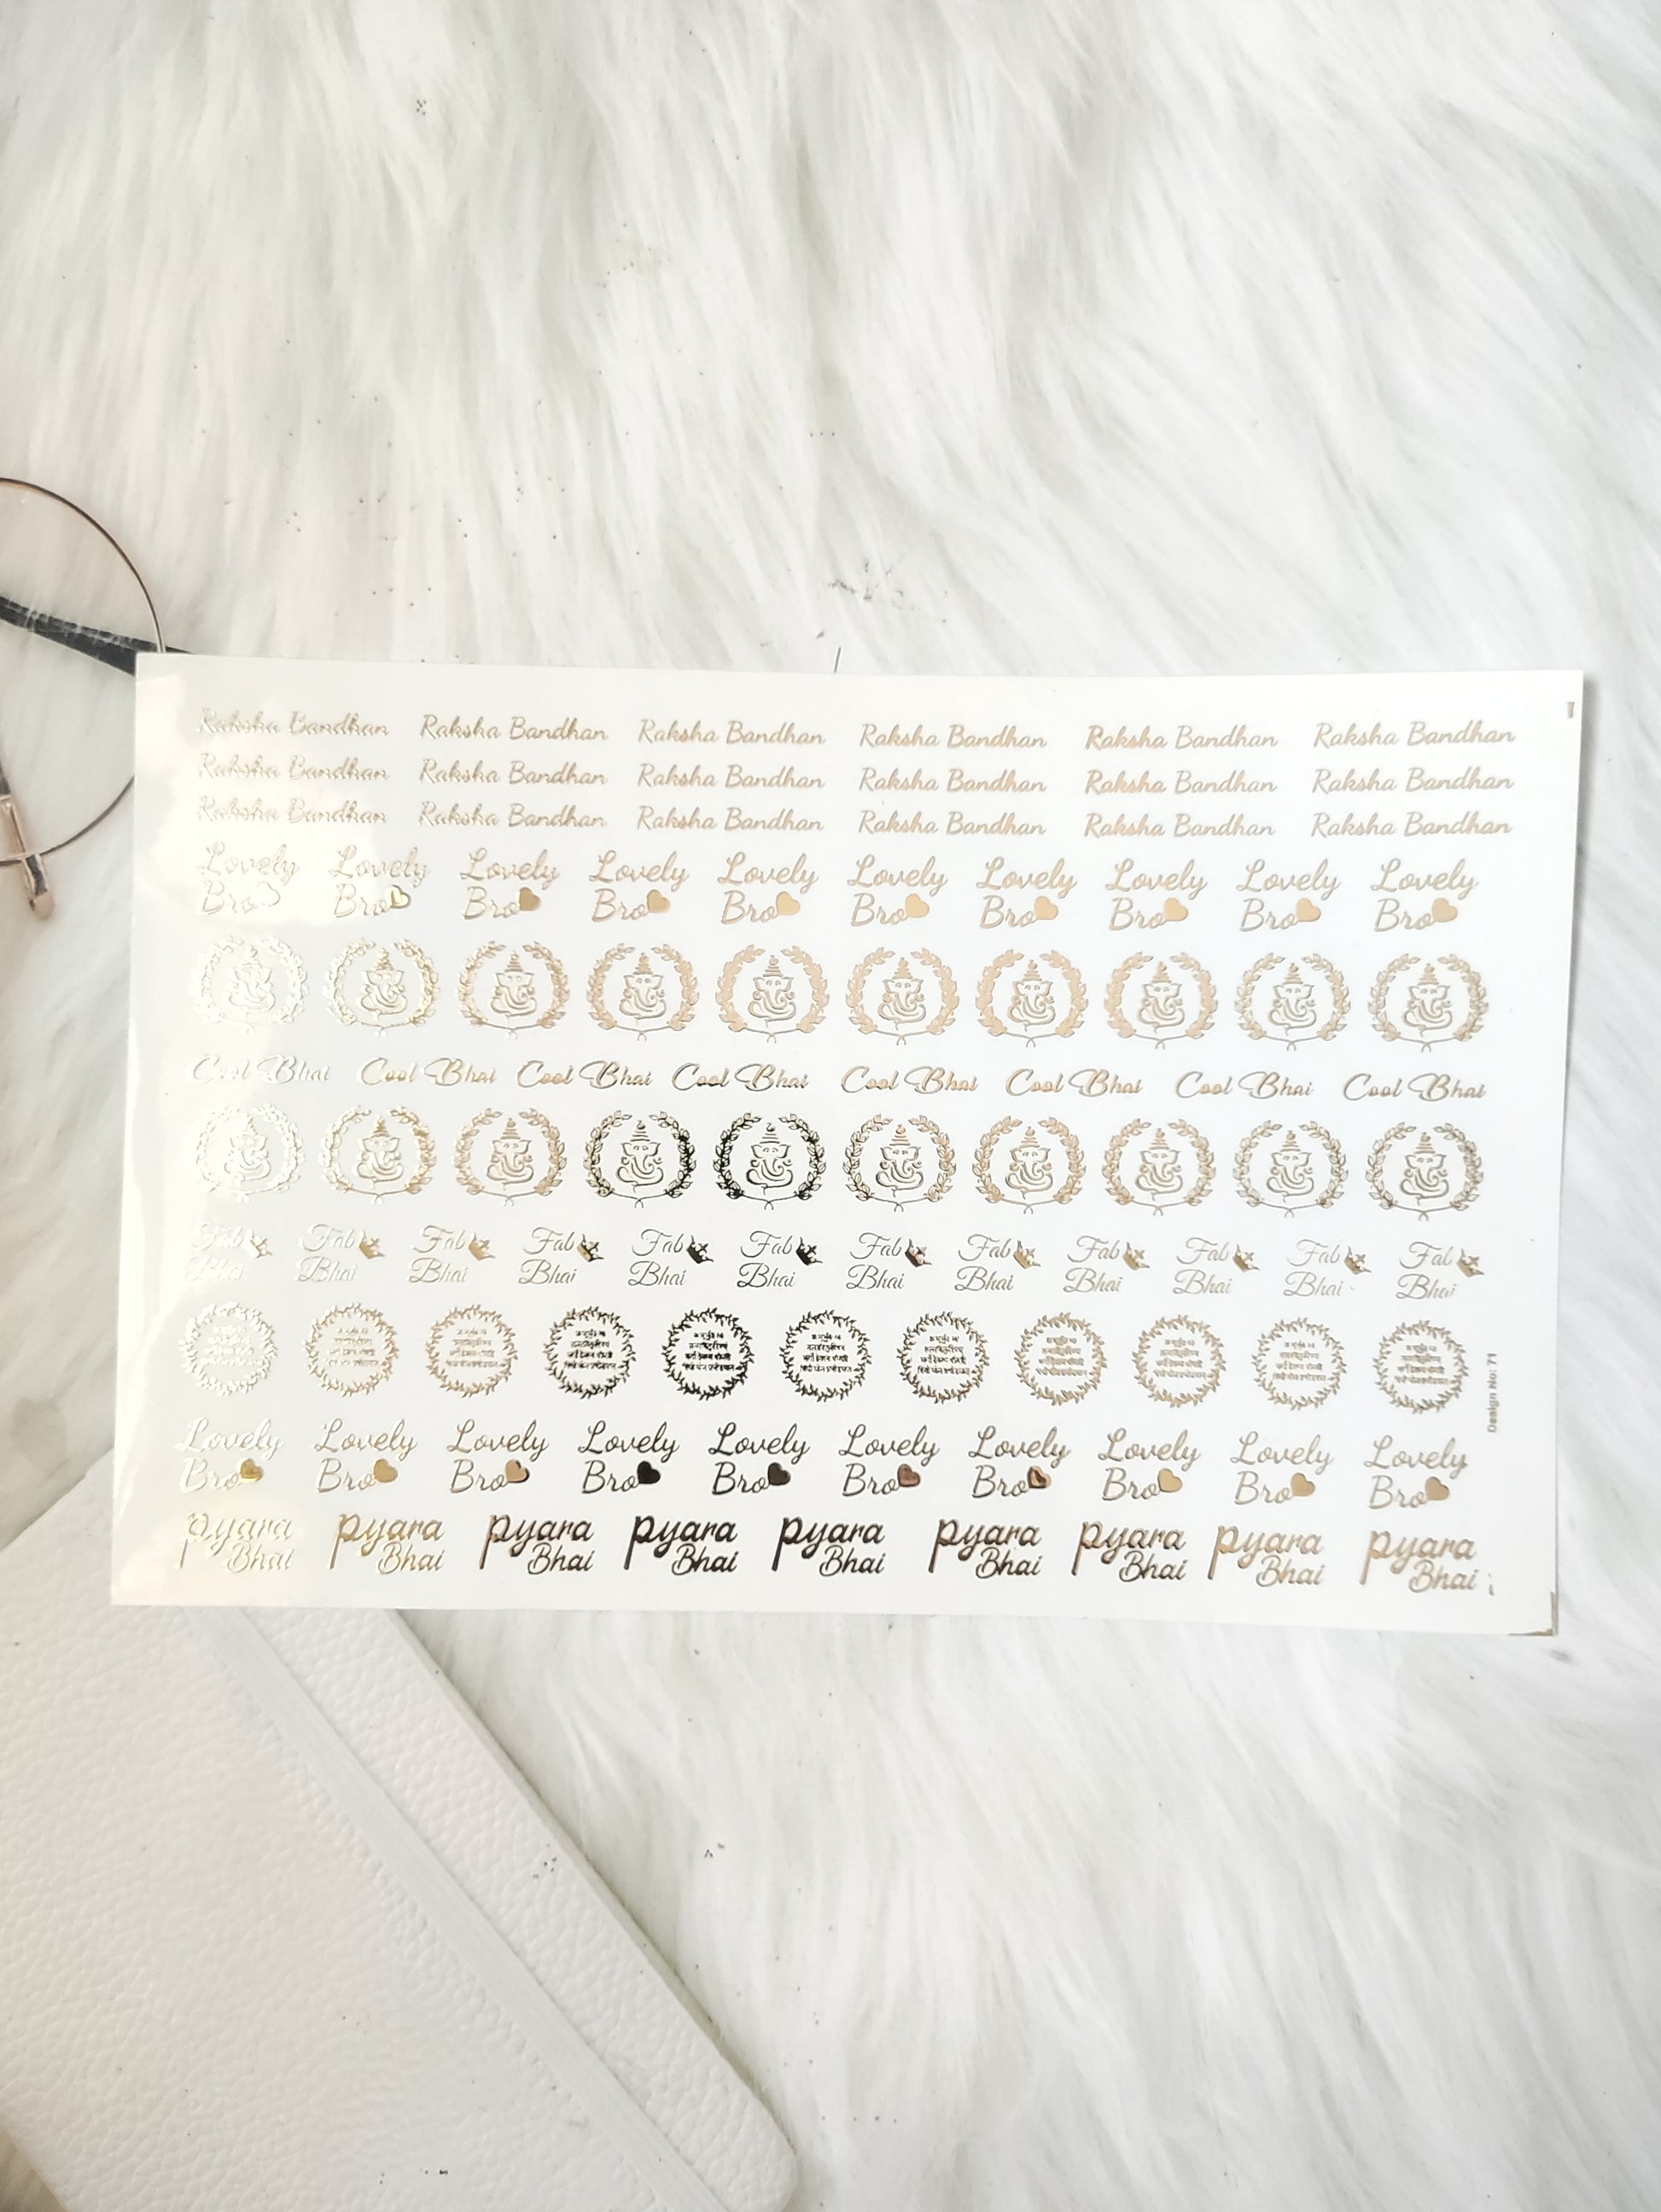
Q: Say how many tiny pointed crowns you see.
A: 12